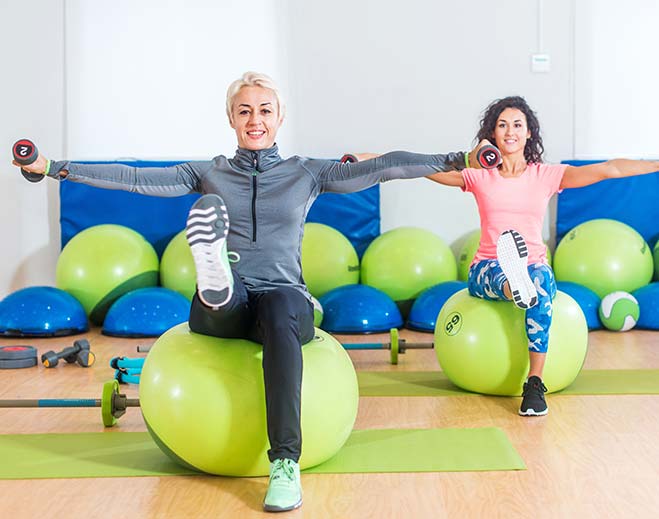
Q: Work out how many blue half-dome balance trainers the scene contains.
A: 6